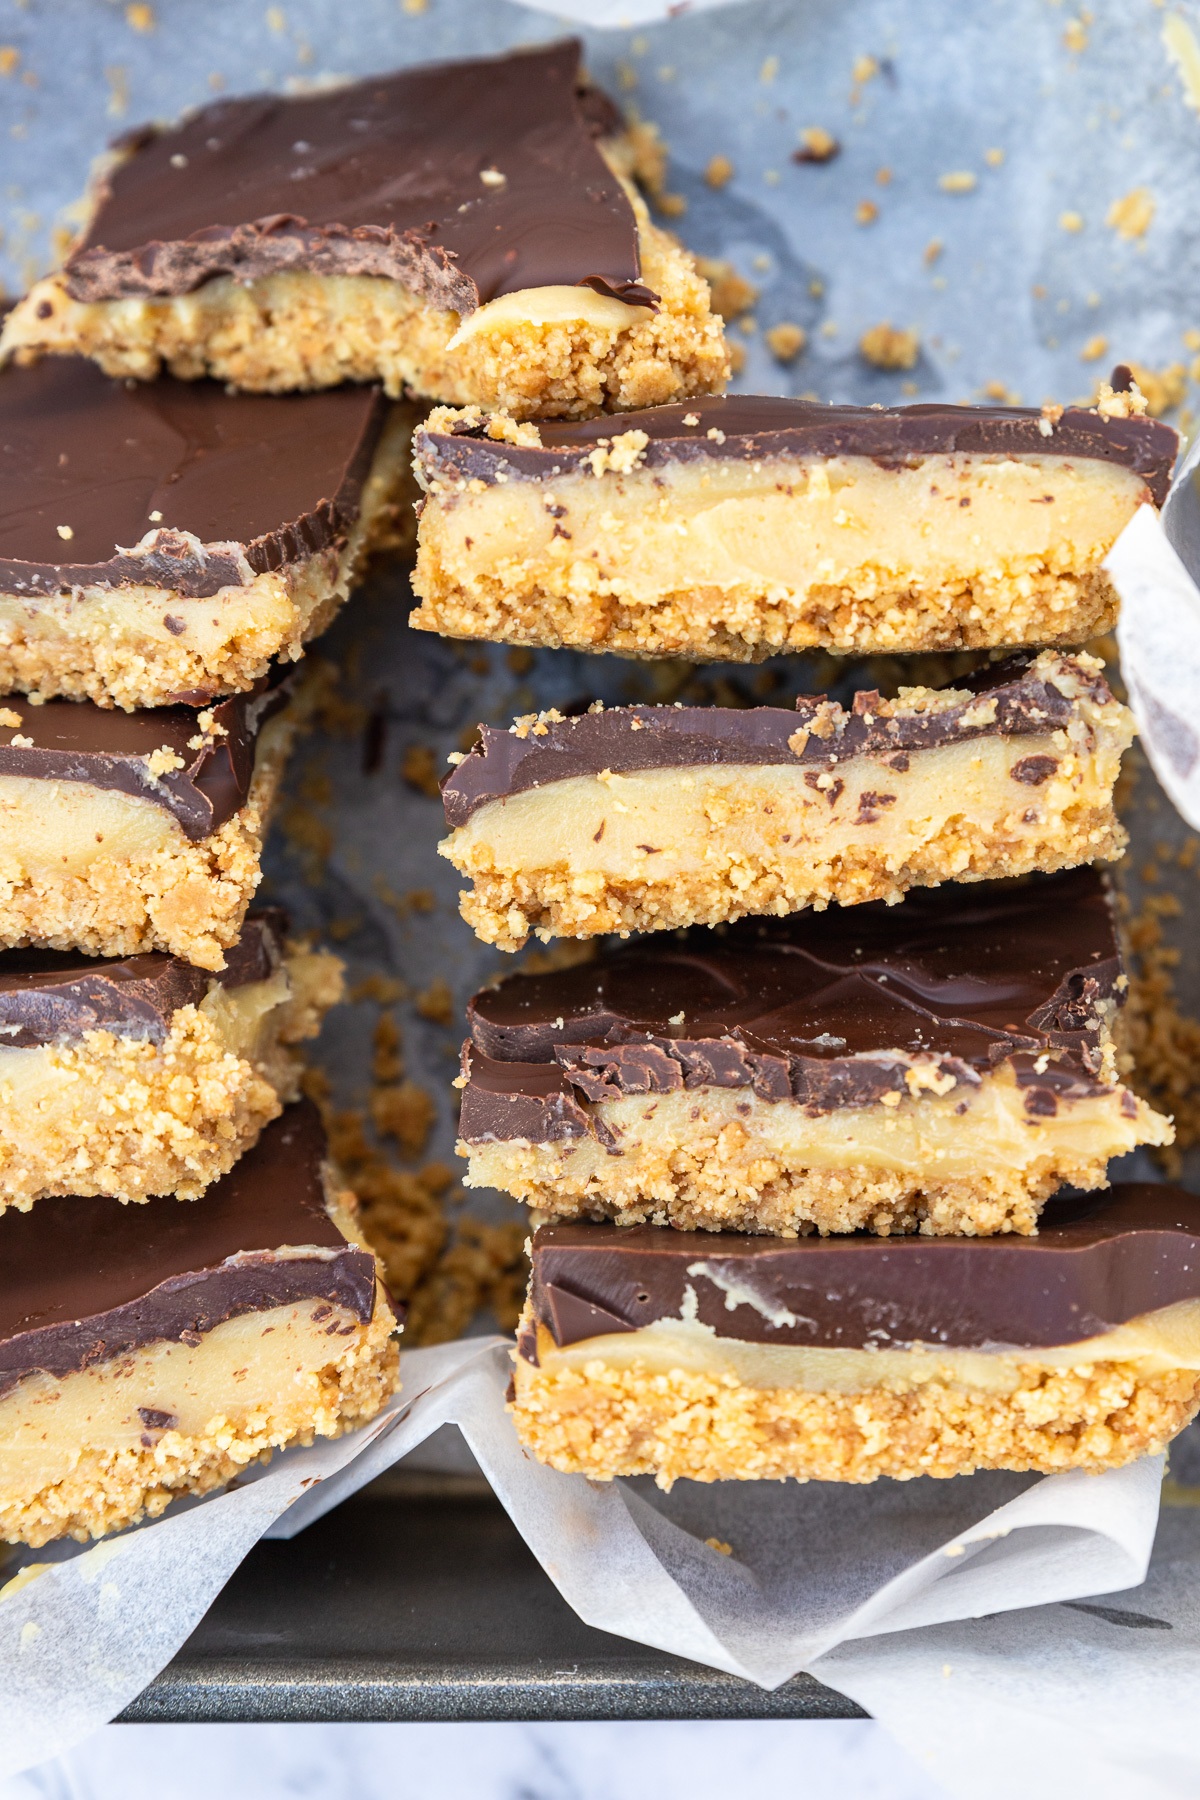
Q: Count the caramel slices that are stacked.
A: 9